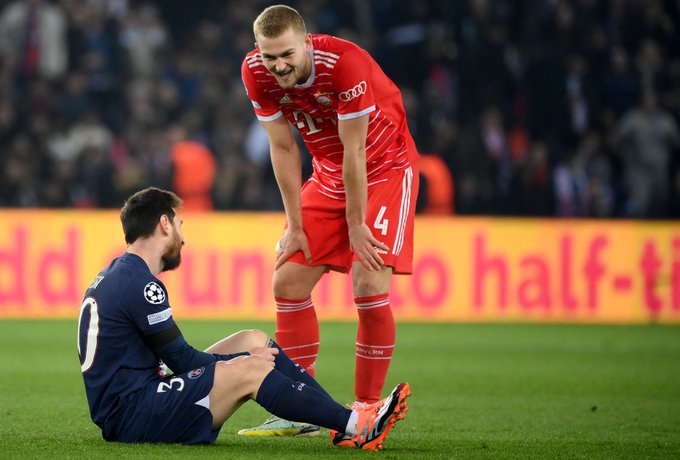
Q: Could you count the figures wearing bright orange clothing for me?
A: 2